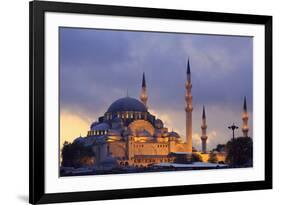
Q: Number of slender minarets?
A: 4